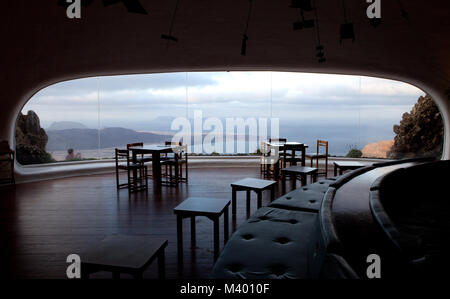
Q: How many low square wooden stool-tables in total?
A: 5